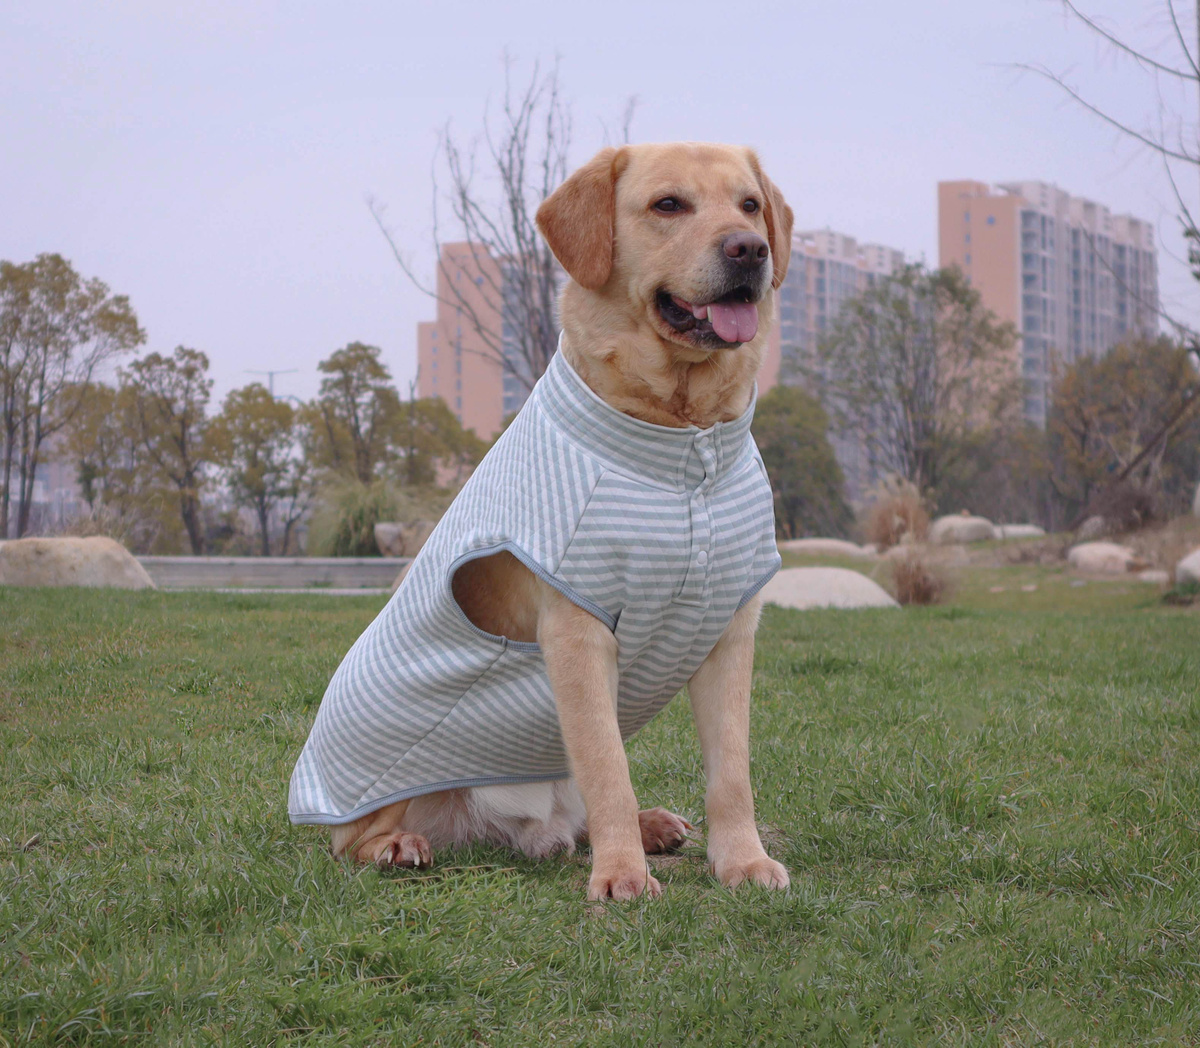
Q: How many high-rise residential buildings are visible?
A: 3